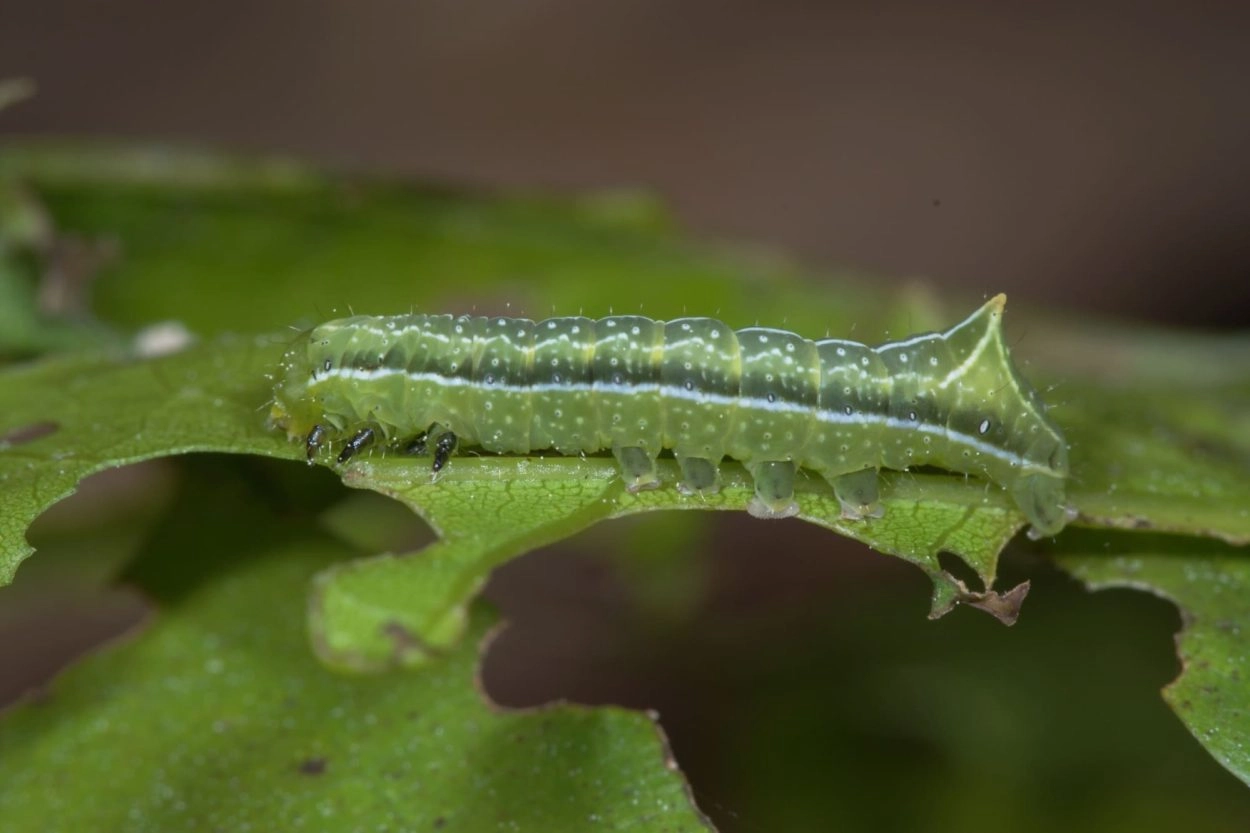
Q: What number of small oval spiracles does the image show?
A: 9